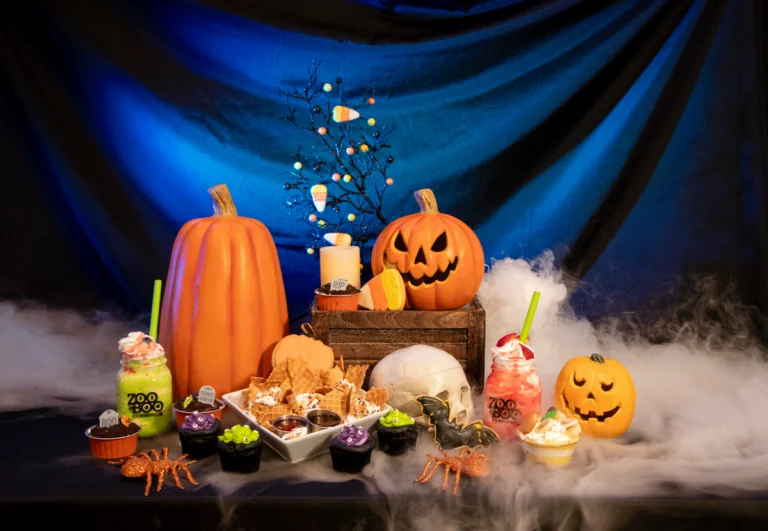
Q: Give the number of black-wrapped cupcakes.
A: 4